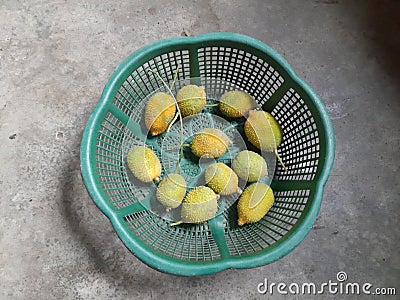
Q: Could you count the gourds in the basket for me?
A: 11